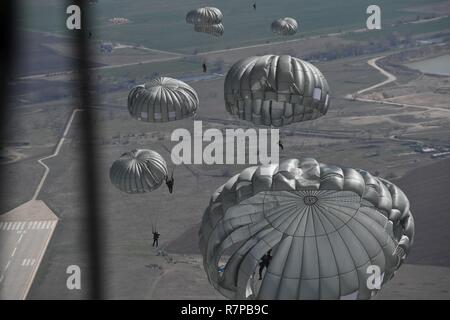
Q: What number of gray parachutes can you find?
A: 7